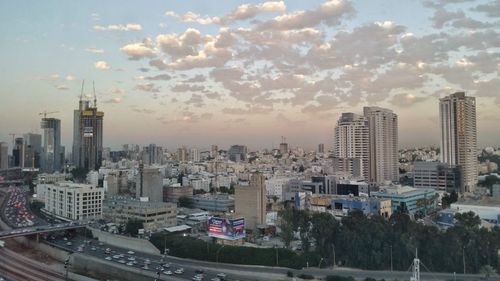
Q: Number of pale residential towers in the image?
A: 3